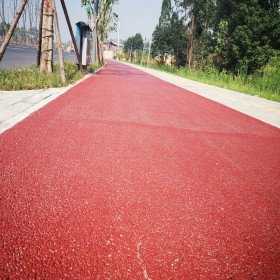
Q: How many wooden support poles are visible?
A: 4